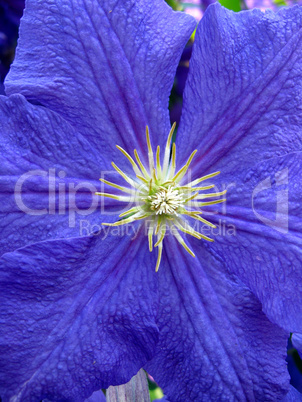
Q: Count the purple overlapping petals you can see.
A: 6